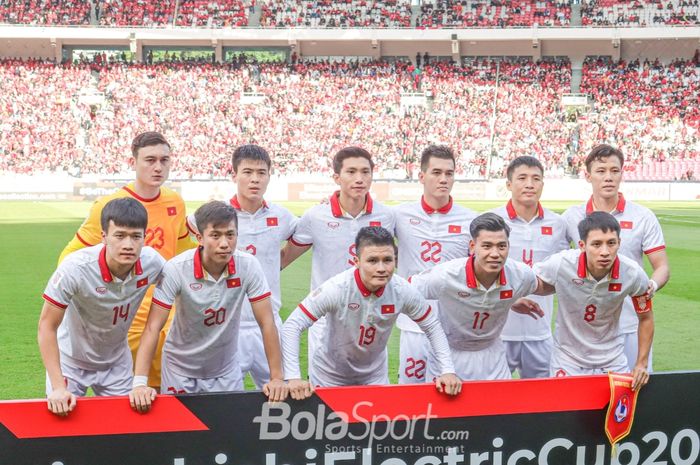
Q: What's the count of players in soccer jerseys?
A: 11